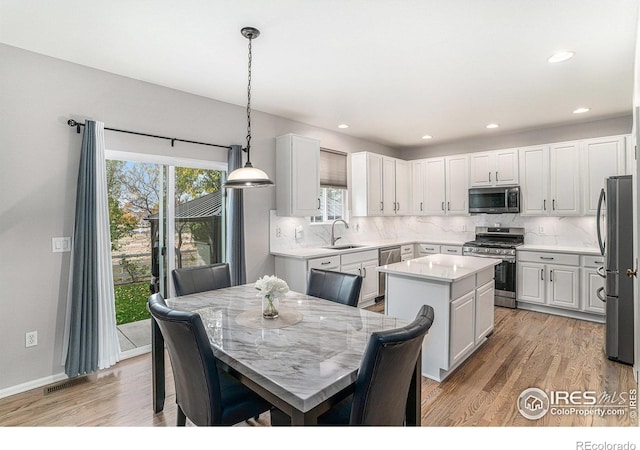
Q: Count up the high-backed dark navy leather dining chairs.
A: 4